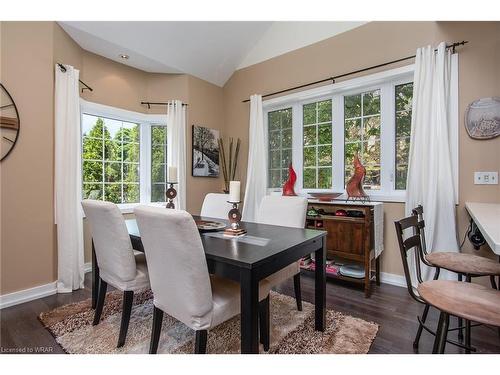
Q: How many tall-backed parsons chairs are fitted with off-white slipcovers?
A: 4